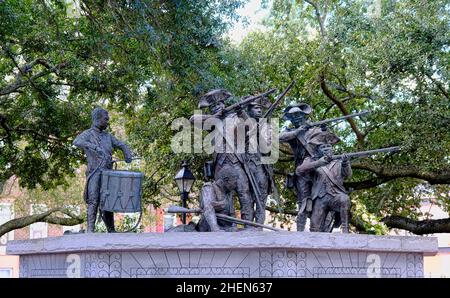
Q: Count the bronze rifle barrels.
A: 5